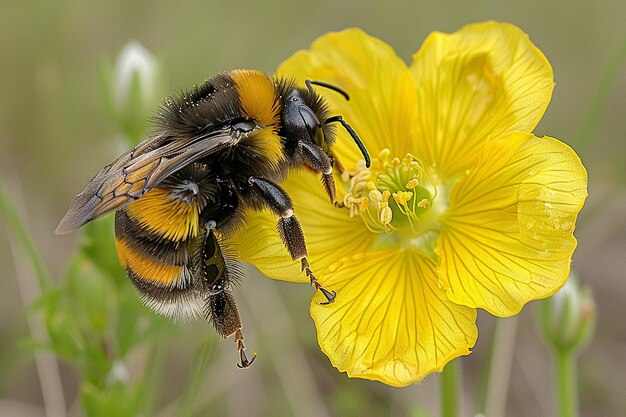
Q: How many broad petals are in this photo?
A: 5